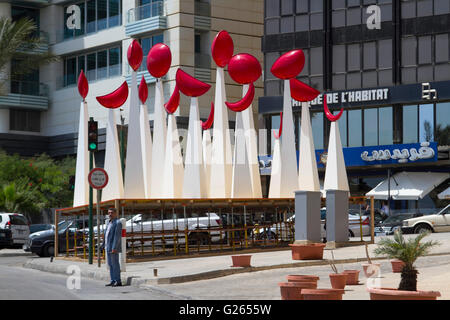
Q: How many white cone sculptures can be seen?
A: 15